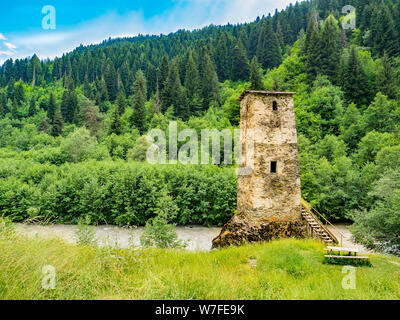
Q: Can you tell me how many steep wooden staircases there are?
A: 1